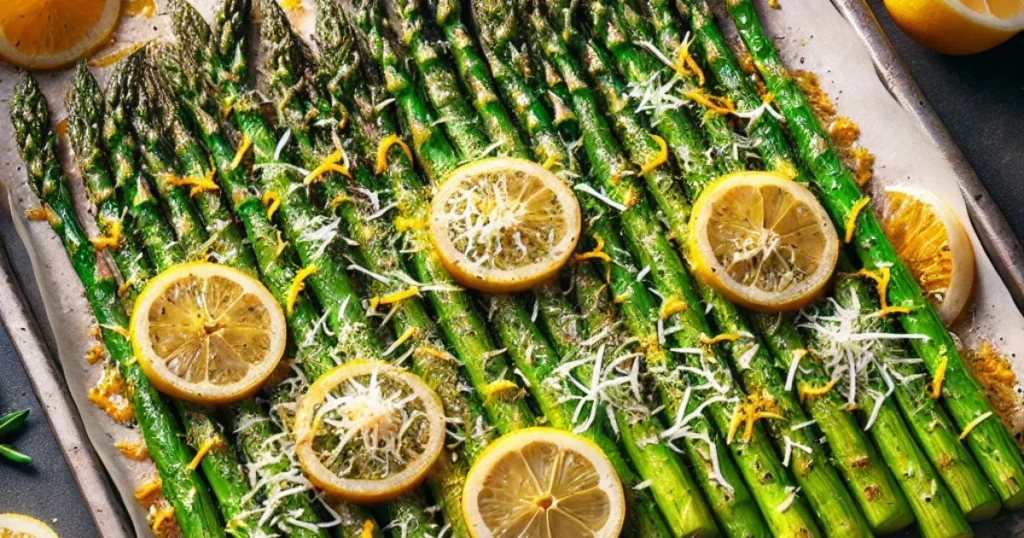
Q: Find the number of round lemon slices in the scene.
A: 5